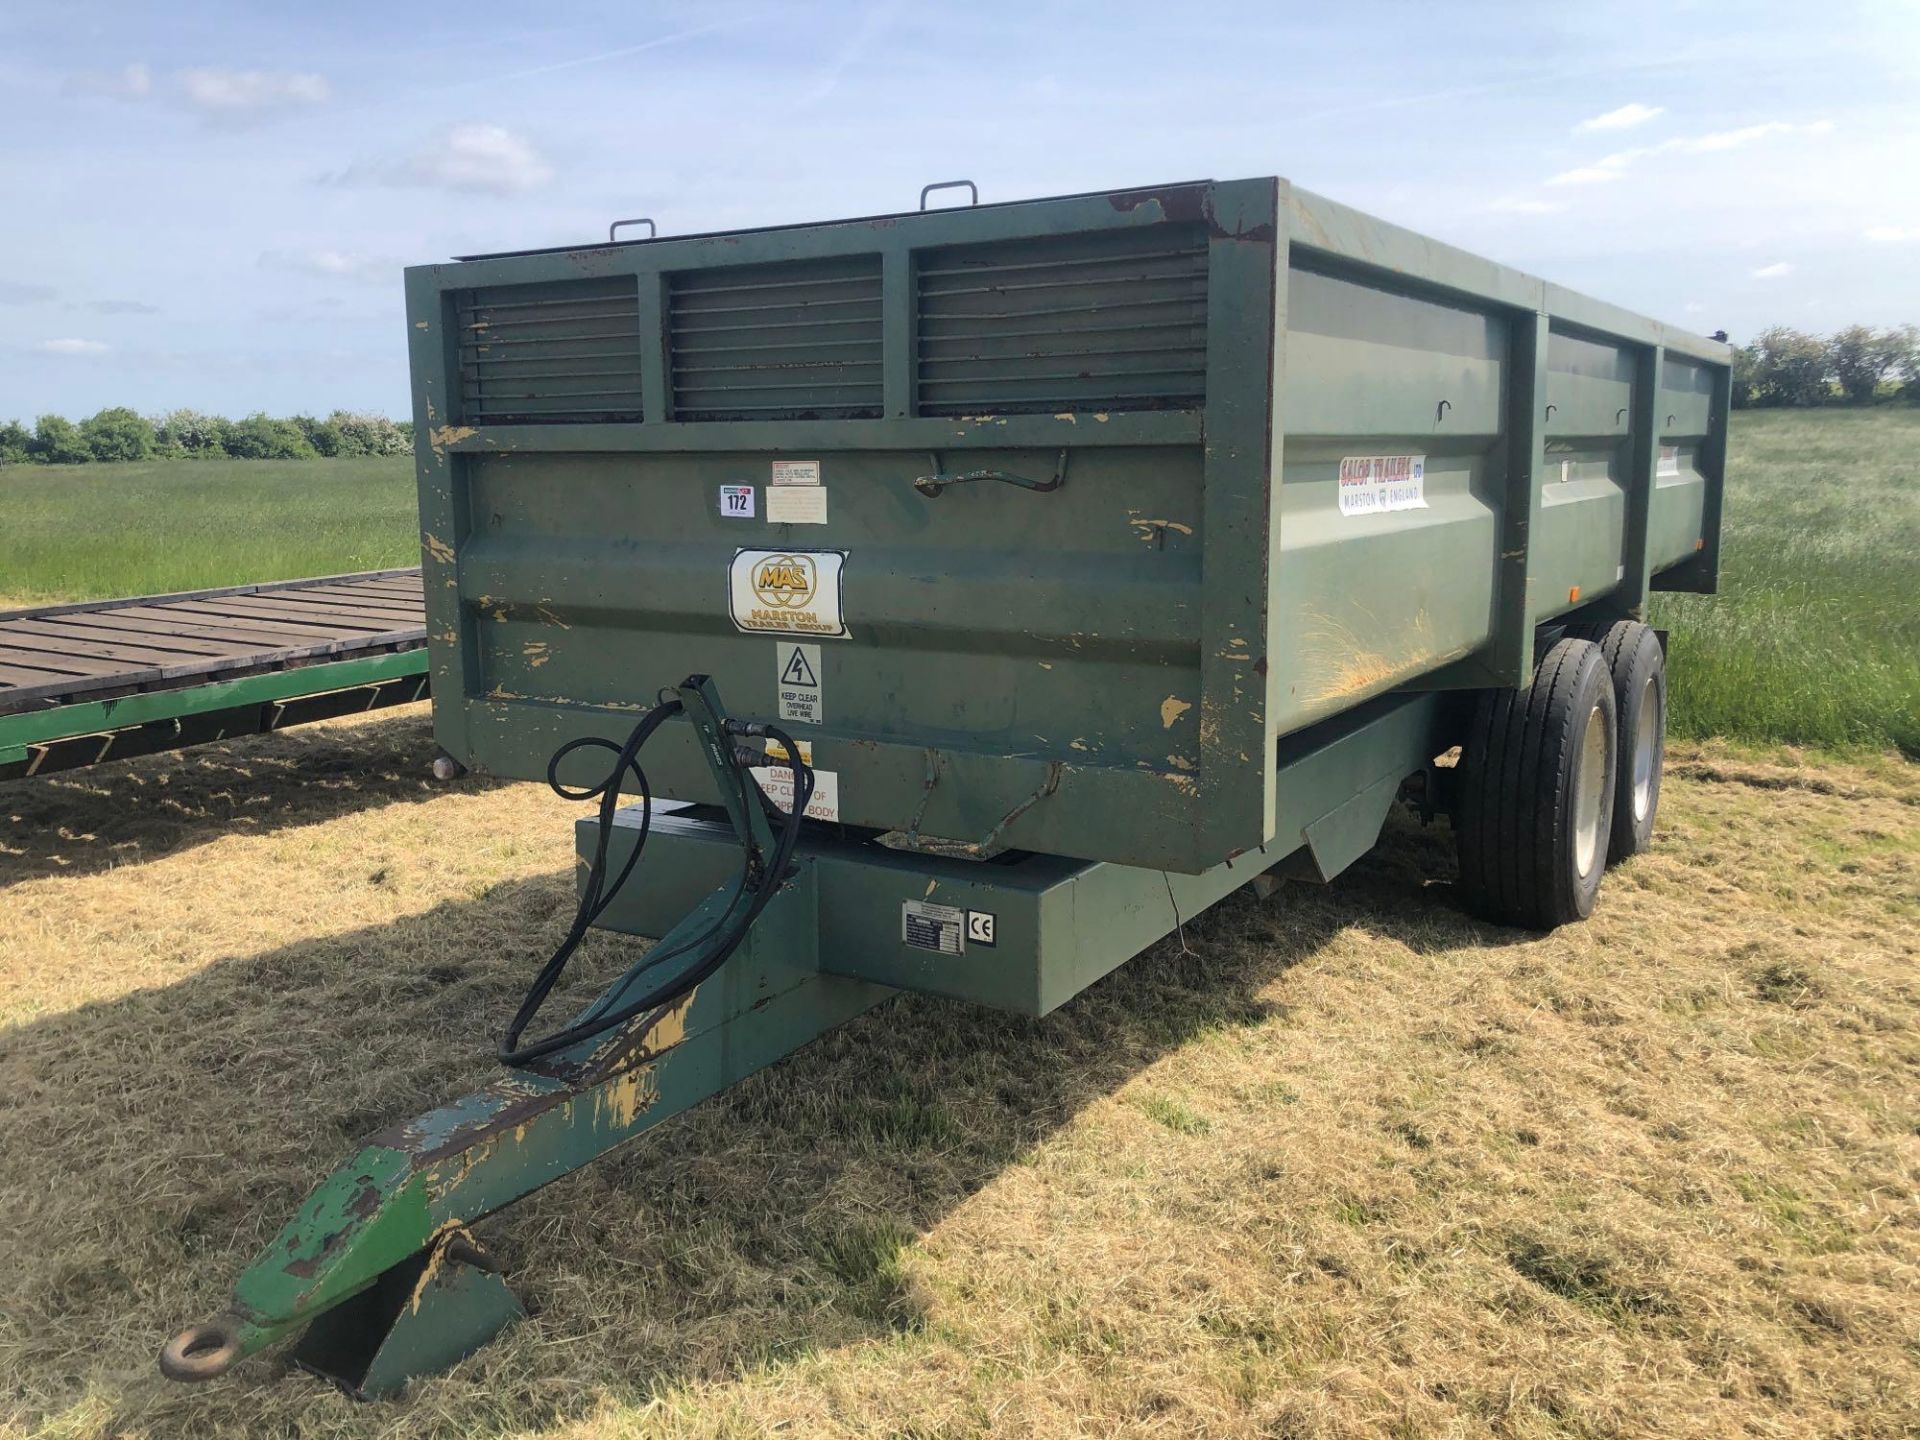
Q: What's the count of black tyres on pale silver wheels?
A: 2